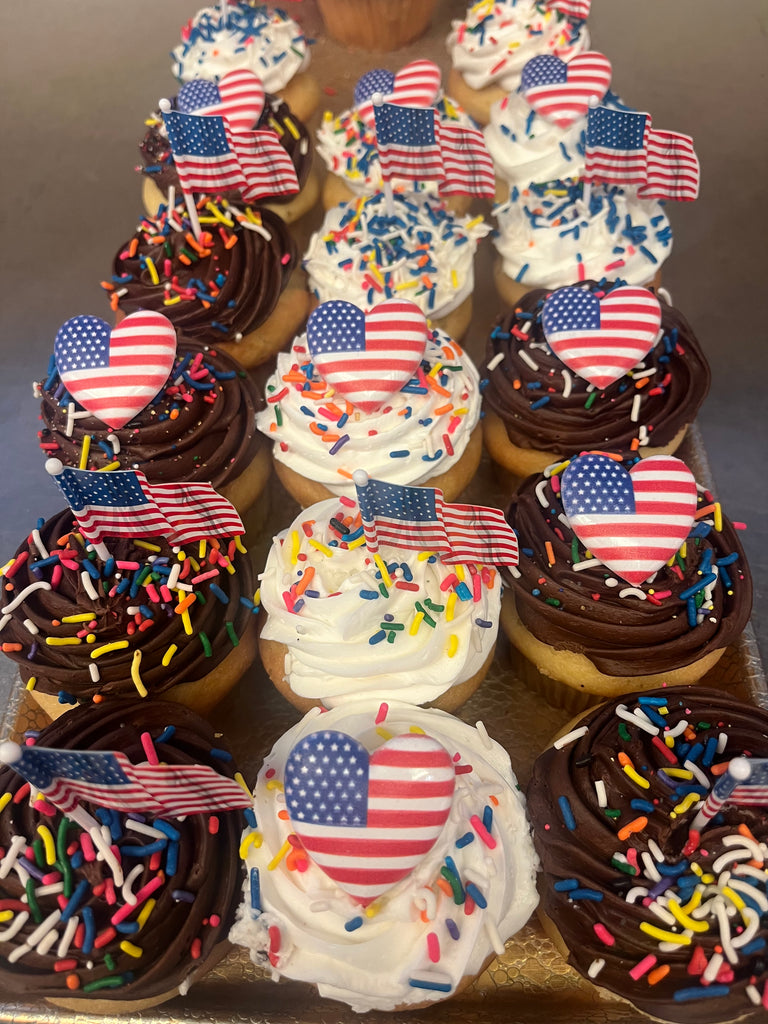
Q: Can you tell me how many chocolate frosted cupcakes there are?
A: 8